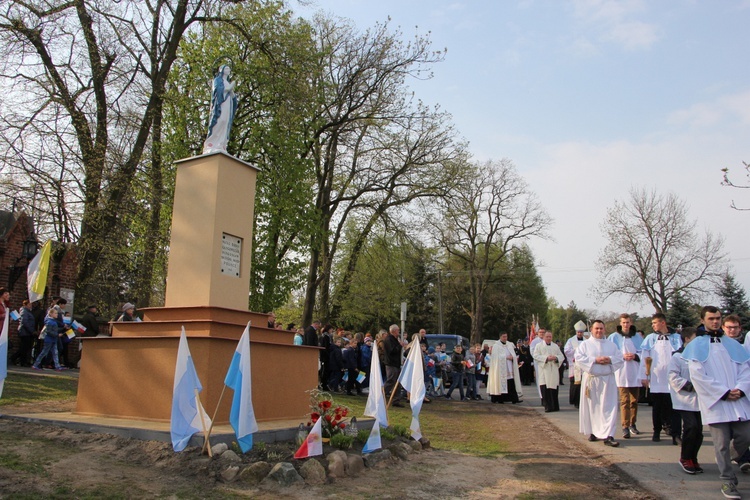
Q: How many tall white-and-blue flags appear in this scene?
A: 5